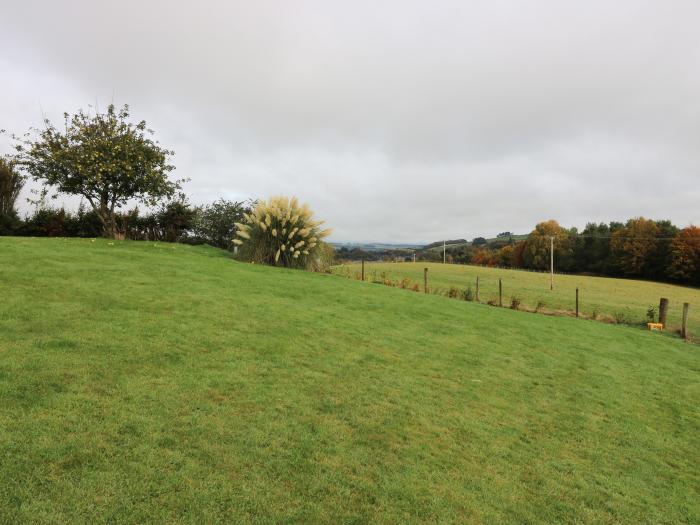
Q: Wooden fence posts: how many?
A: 7